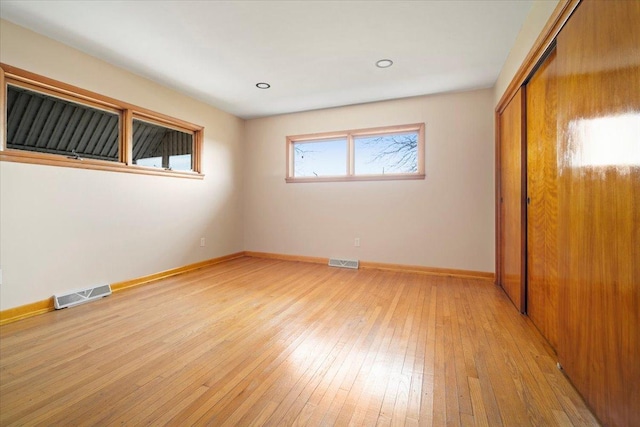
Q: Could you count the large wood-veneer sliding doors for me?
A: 3